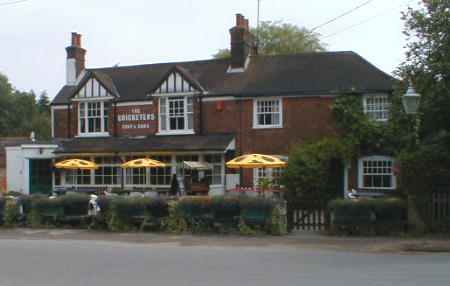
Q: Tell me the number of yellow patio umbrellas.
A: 3